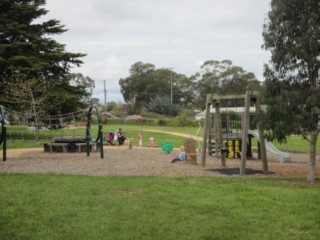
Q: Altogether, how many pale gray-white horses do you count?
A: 0